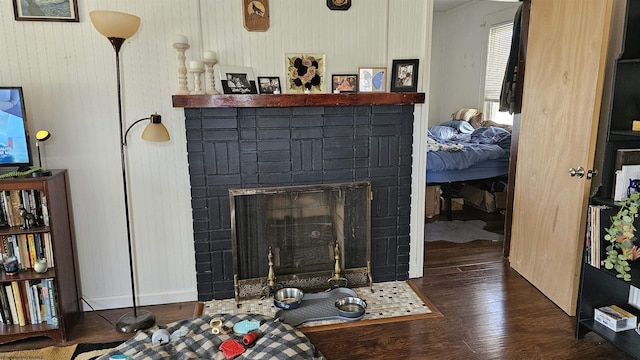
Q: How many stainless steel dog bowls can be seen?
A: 2